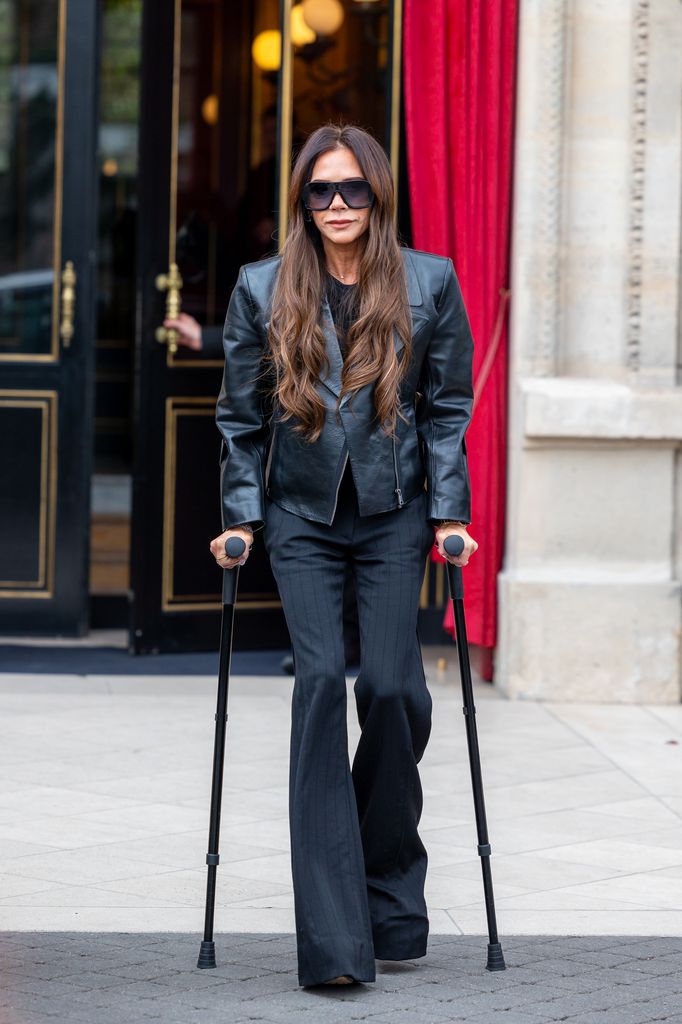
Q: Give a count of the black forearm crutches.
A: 2